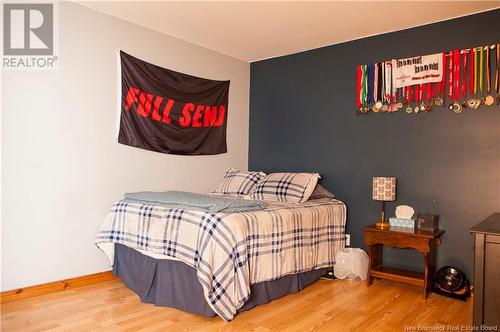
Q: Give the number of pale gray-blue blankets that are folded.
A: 1